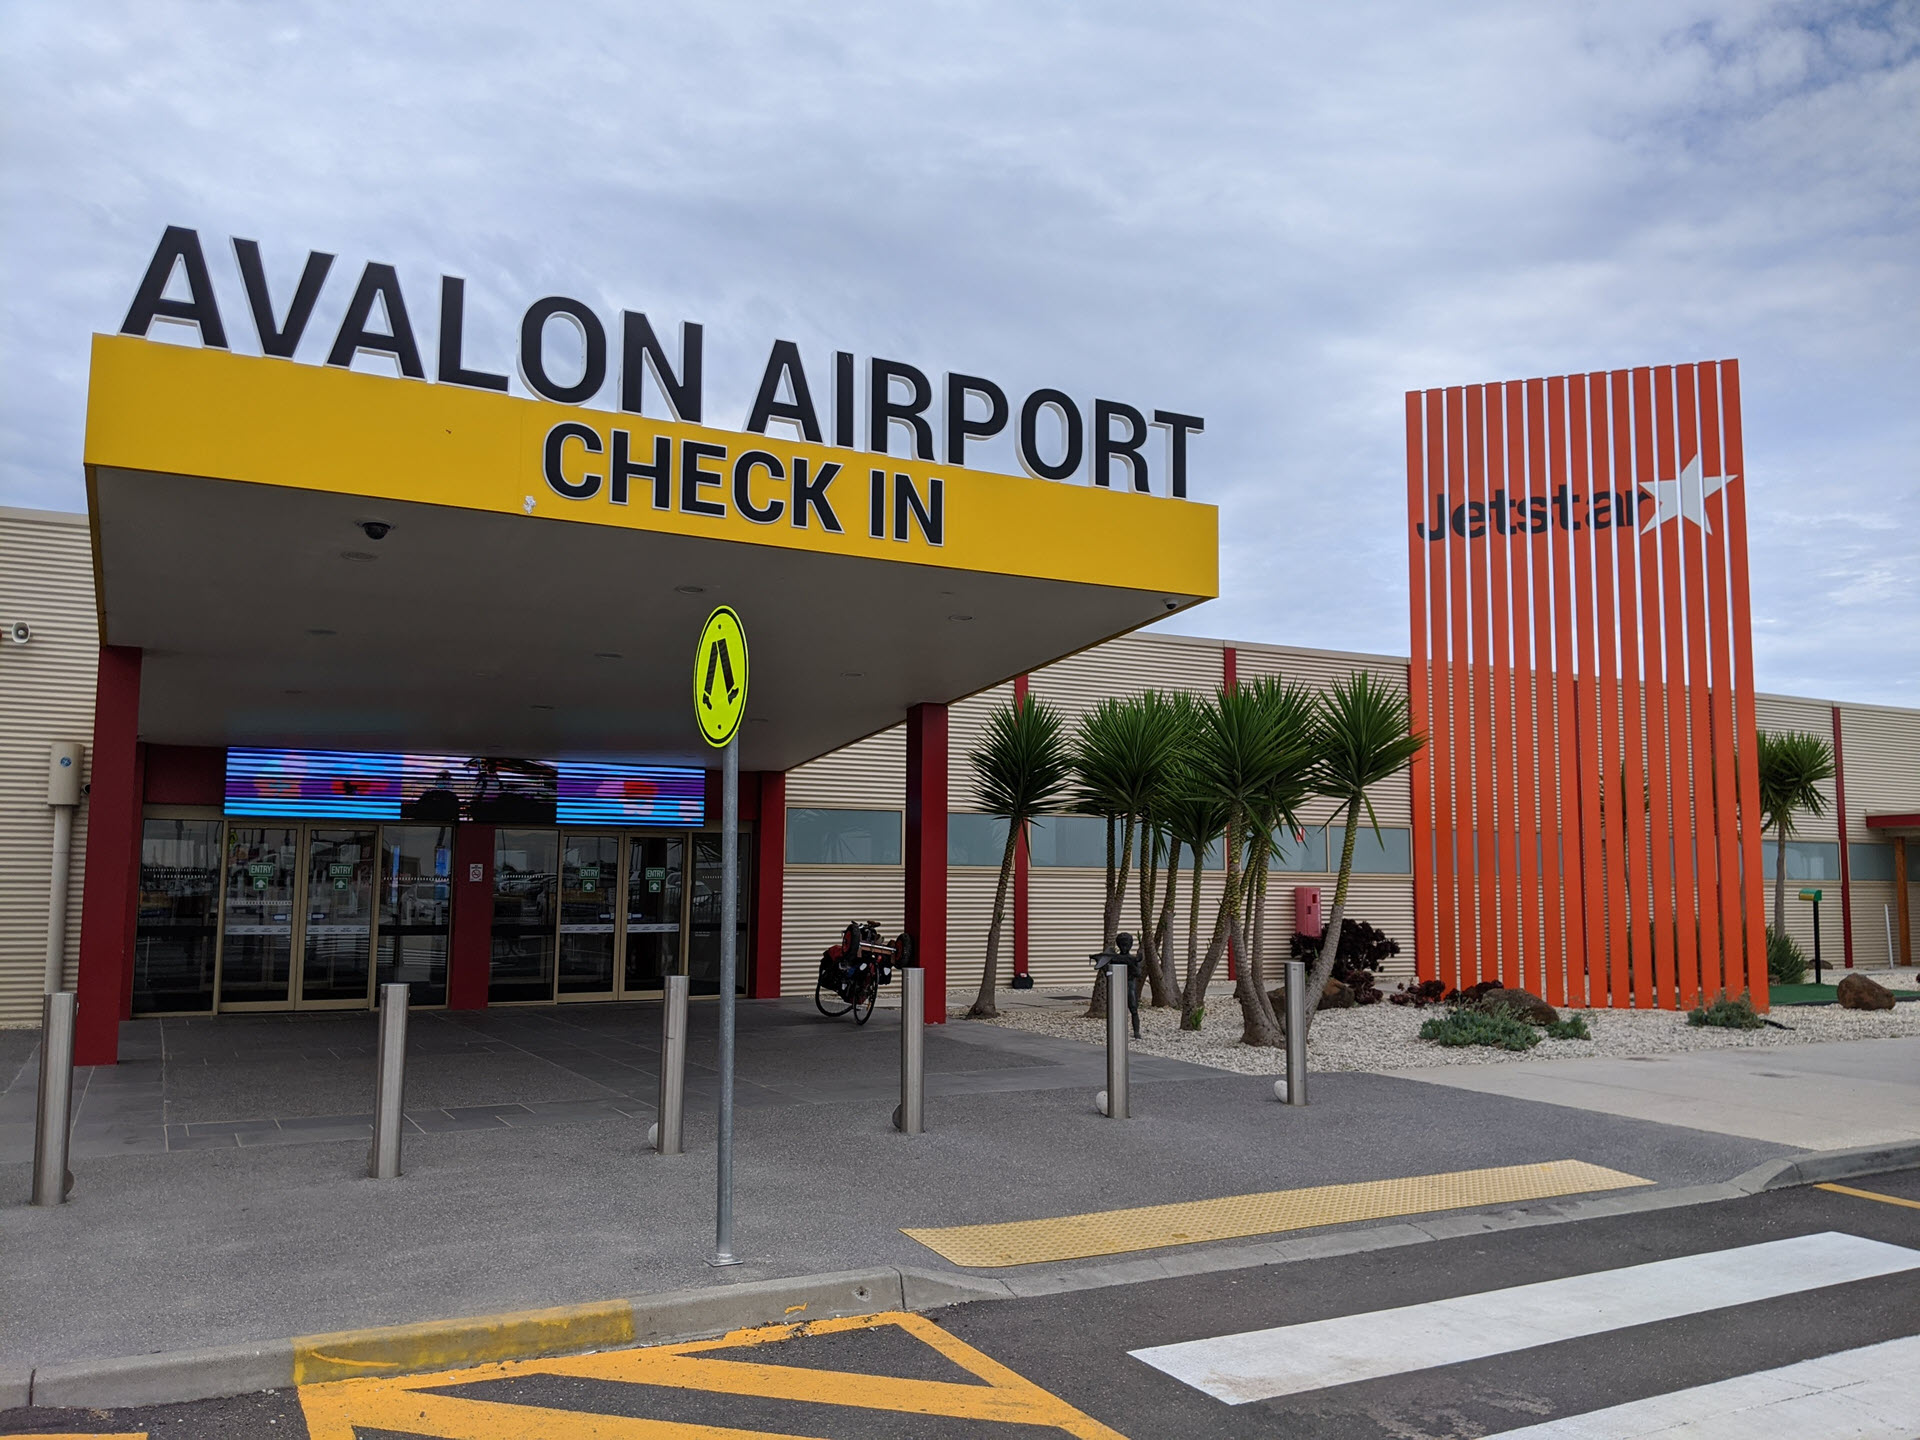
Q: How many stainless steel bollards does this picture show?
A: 6